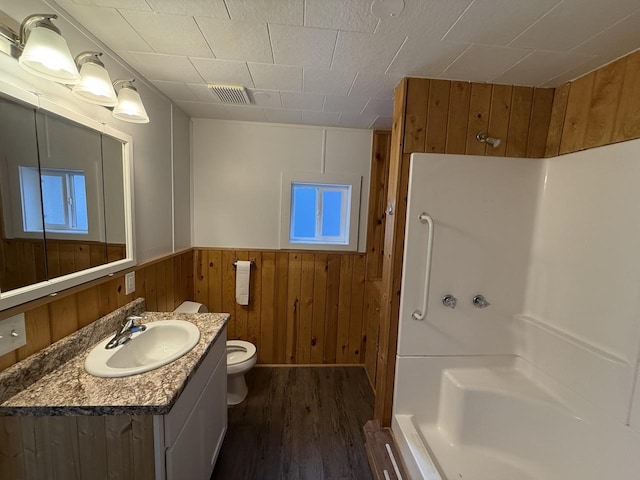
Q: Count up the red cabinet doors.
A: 0